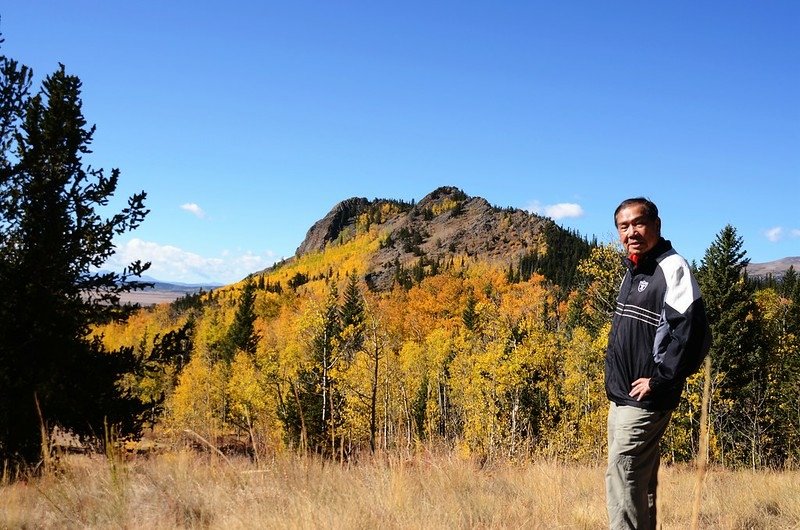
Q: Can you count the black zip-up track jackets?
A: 1